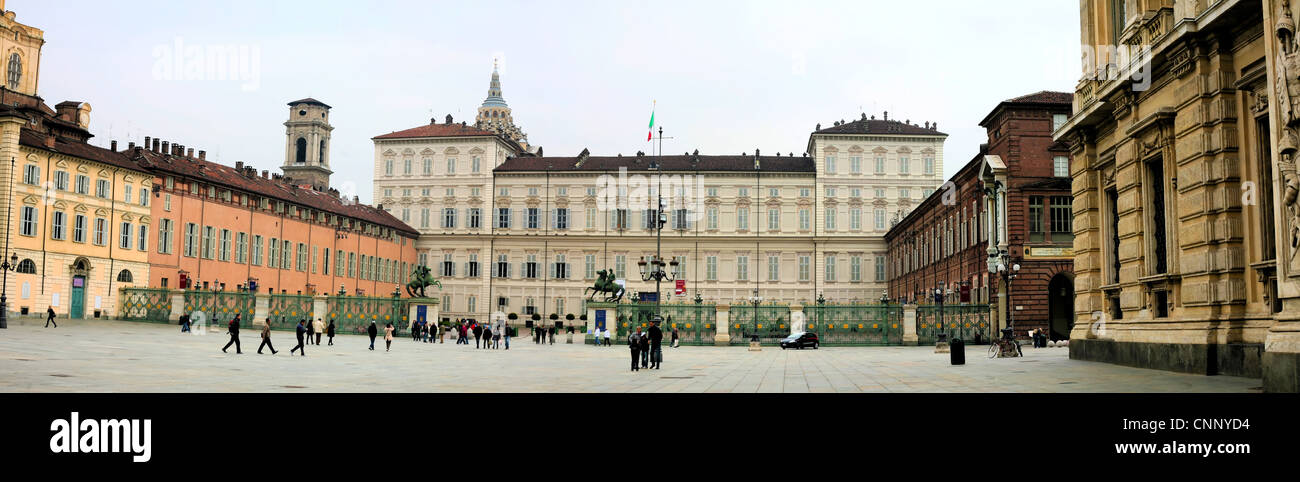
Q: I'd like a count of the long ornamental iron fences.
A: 2